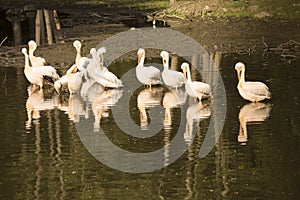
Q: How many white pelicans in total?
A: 11